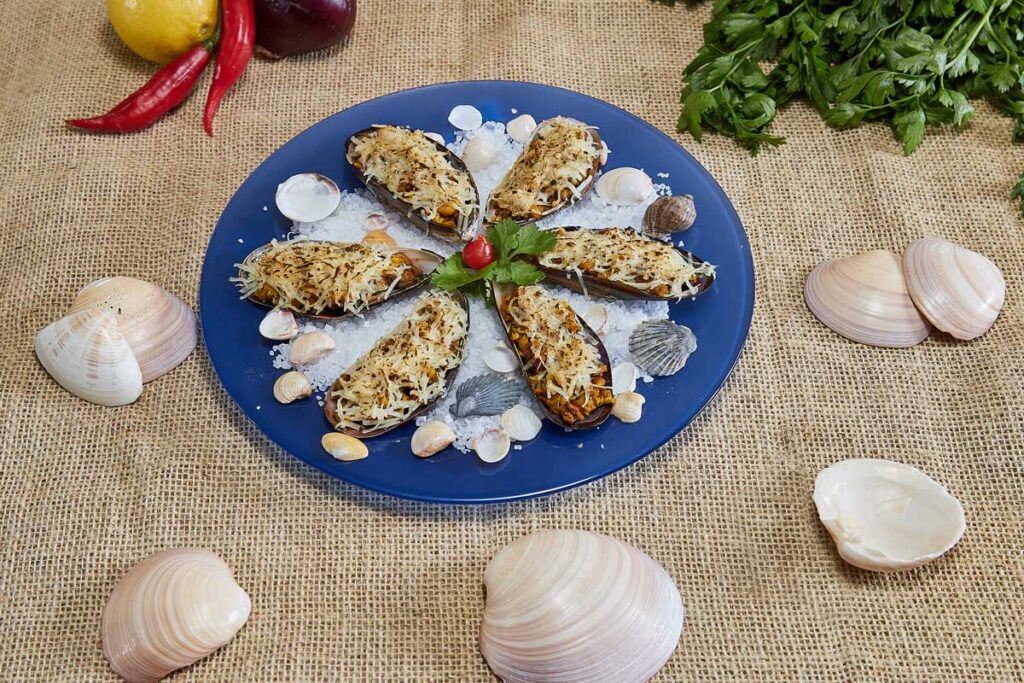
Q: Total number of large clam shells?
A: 7